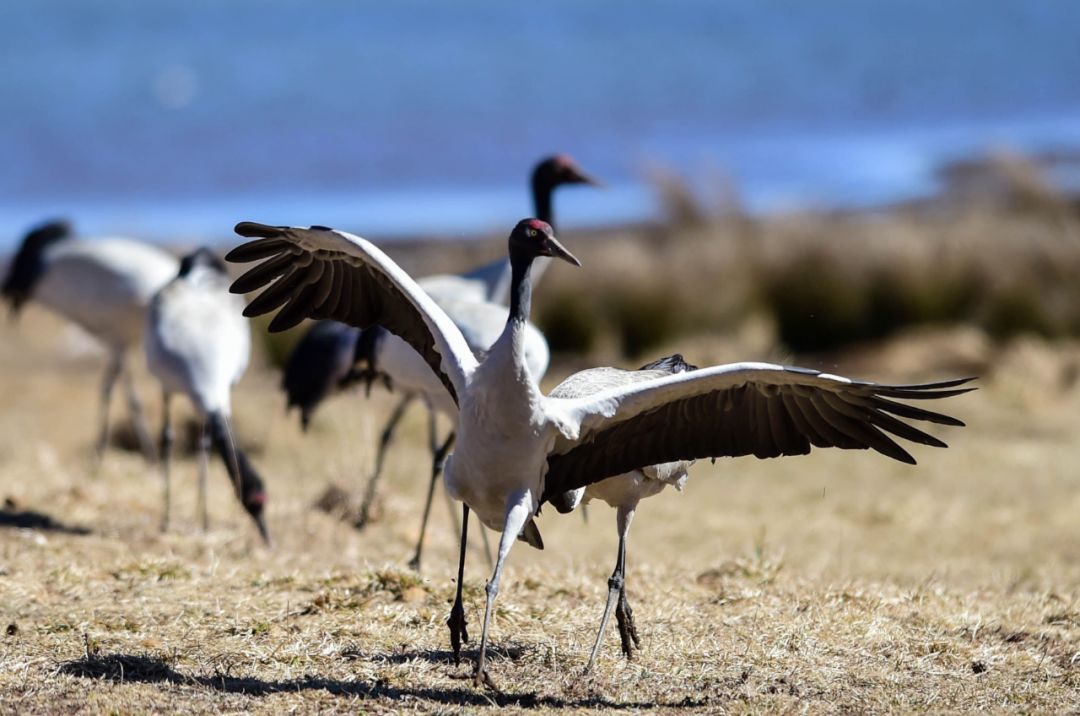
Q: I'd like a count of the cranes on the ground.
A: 6